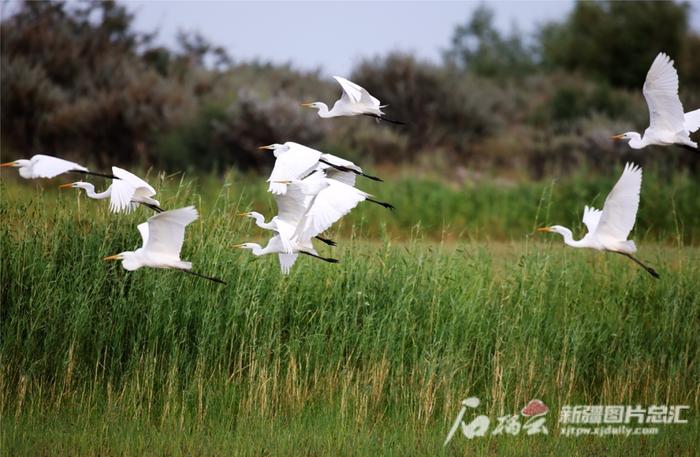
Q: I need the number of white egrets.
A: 10